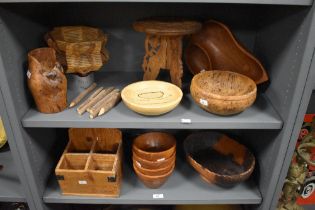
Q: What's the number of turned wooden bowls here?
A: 7